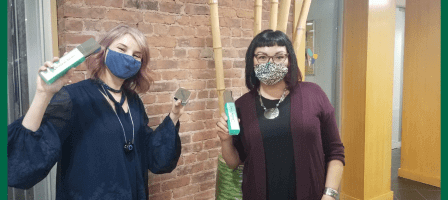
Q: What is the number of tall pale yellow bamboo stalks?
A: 5